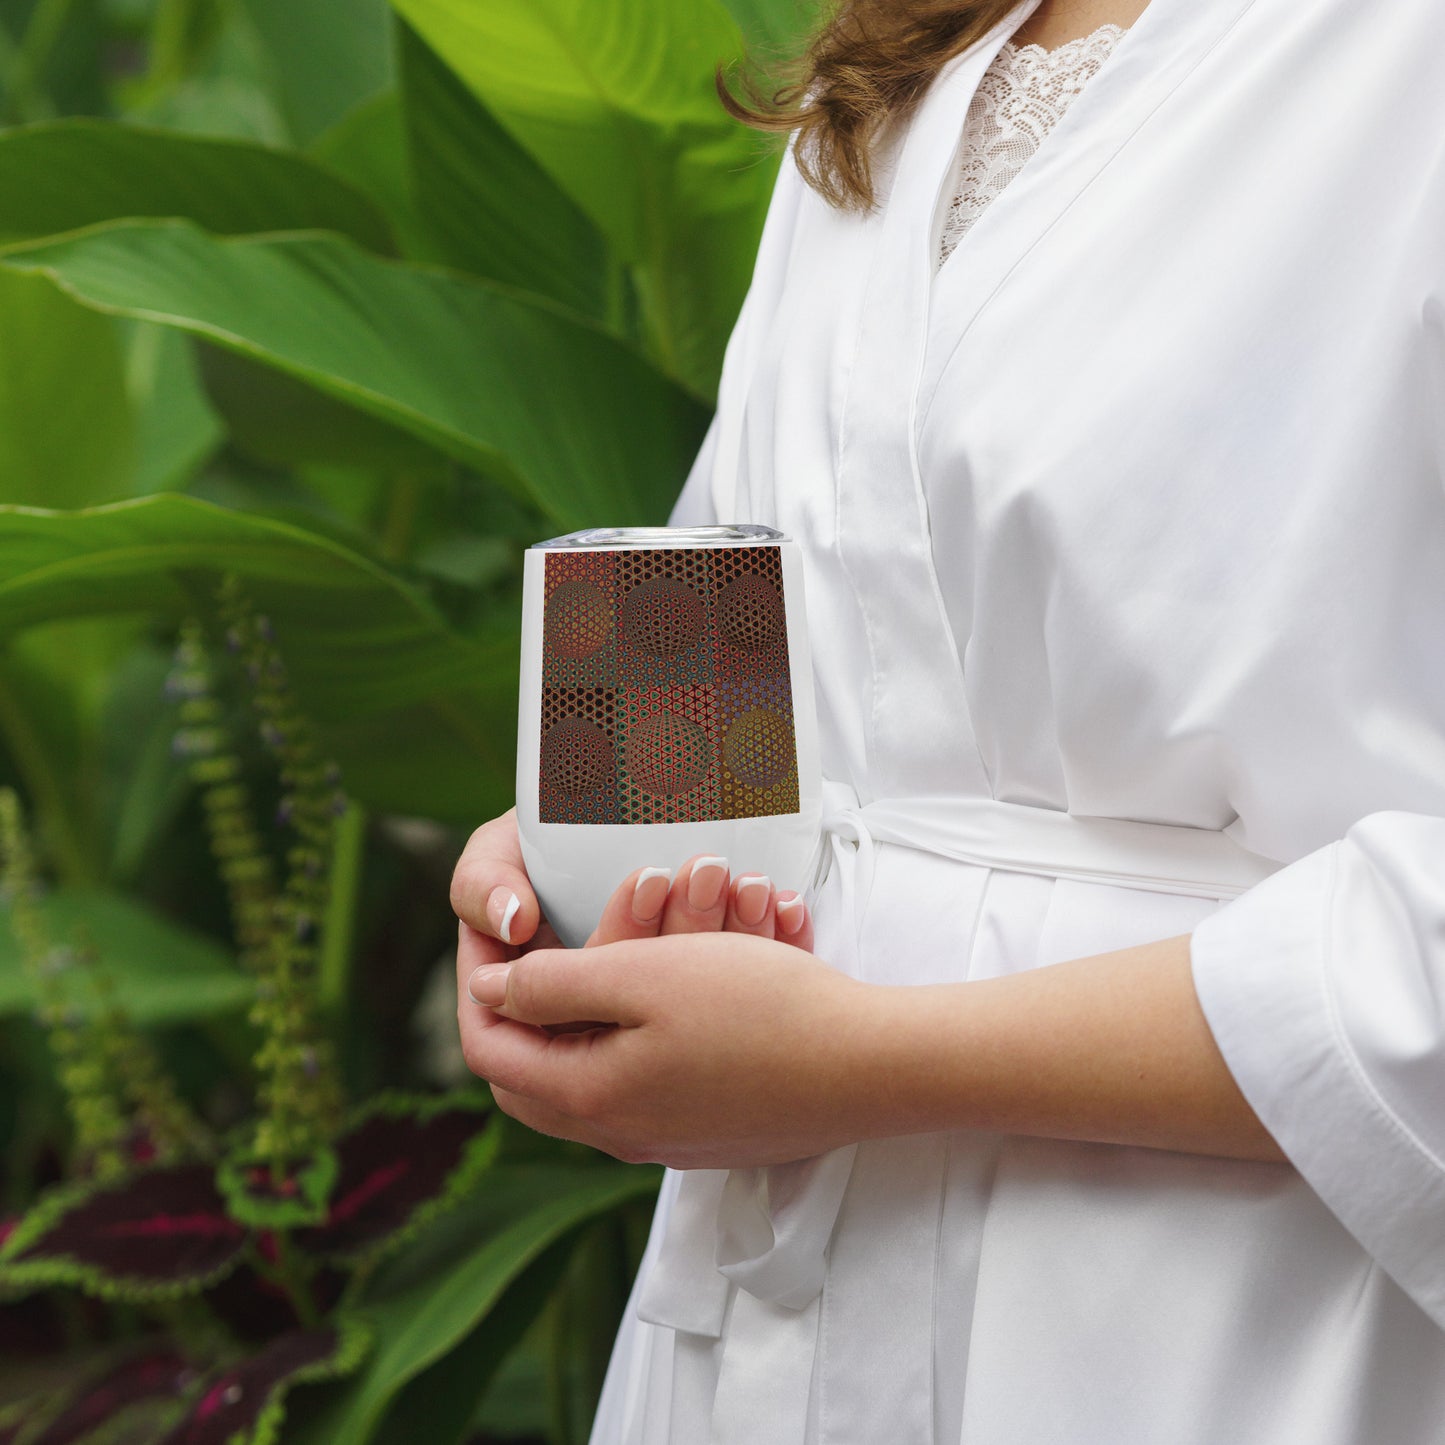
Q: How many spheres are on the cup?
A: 6